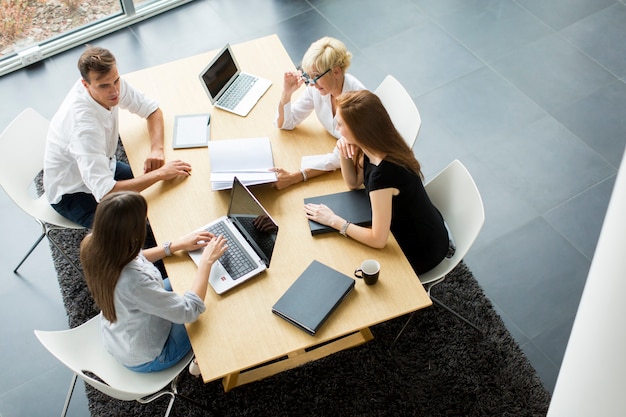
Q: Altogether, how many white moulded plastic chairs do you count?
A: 4